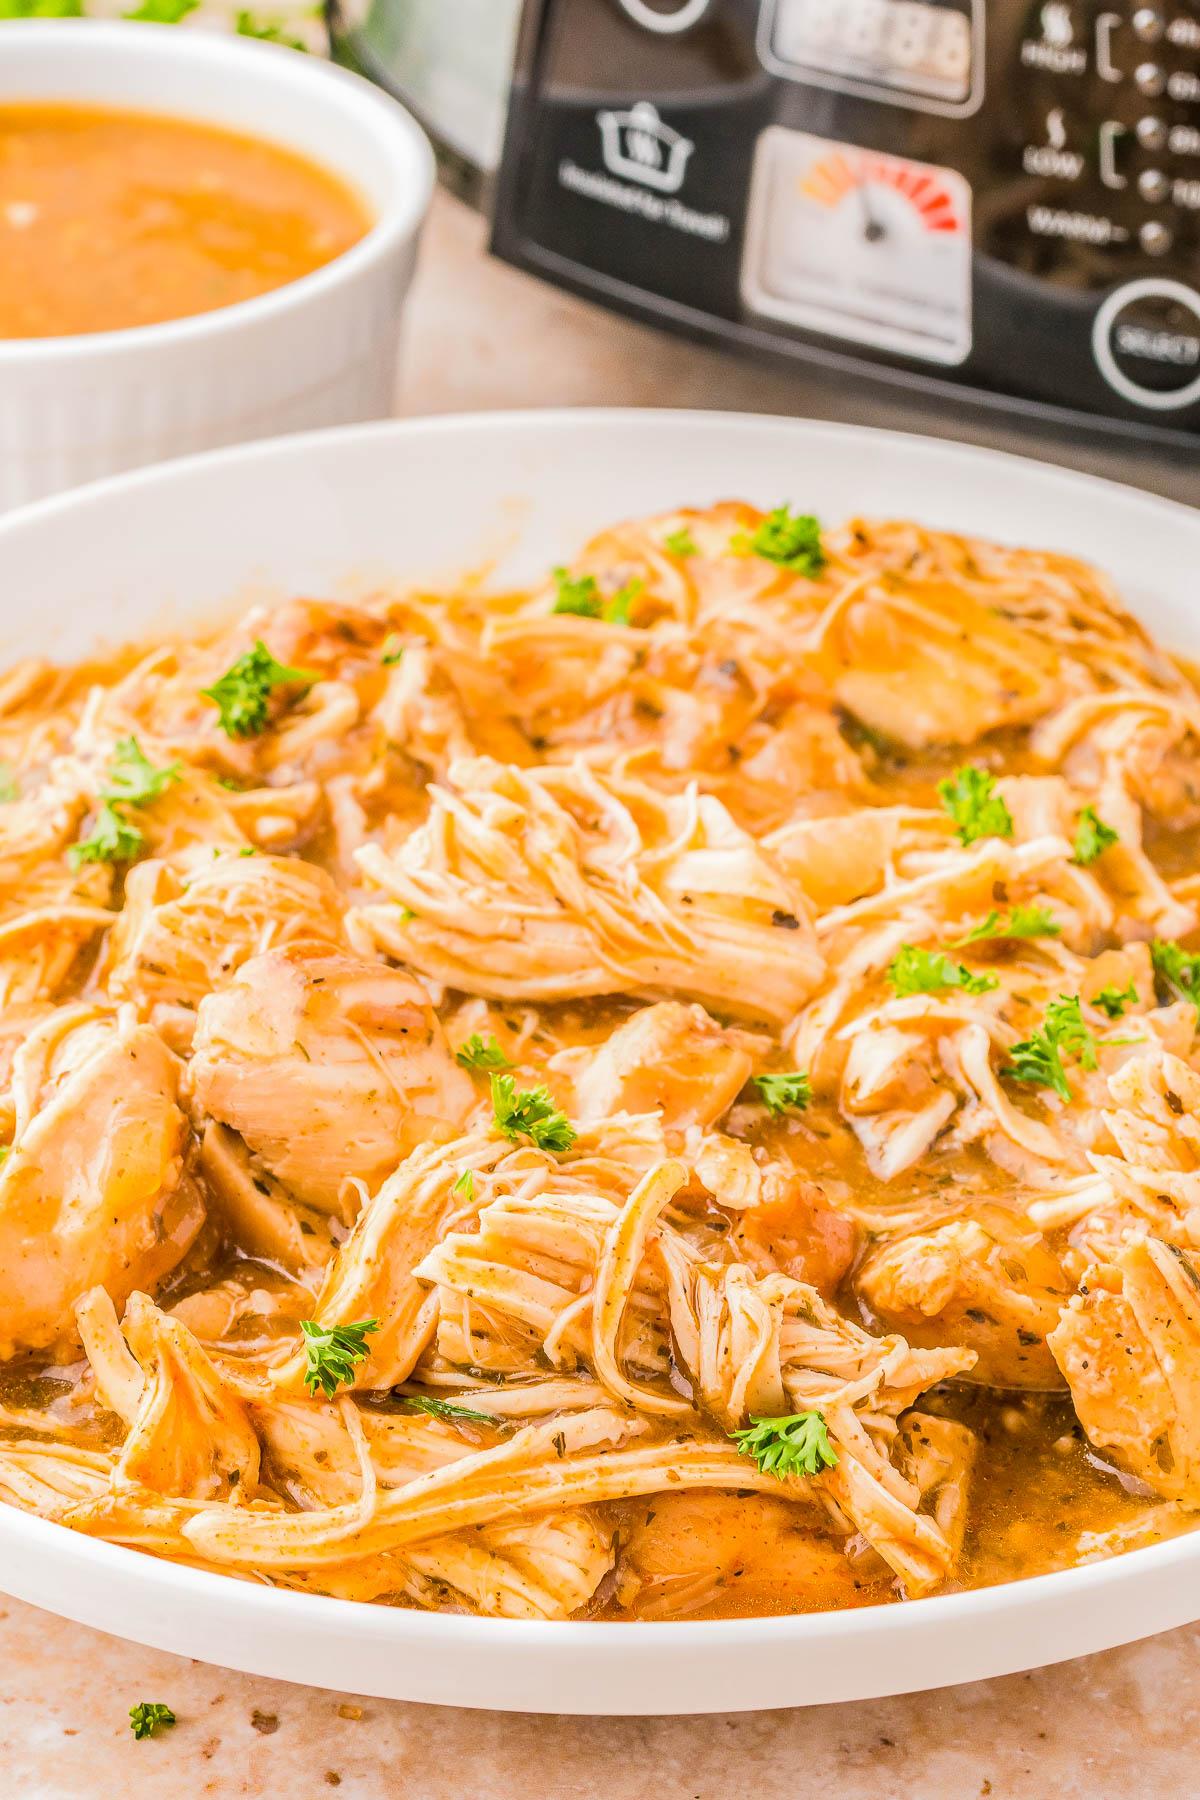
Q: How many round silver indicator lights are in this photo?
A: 5